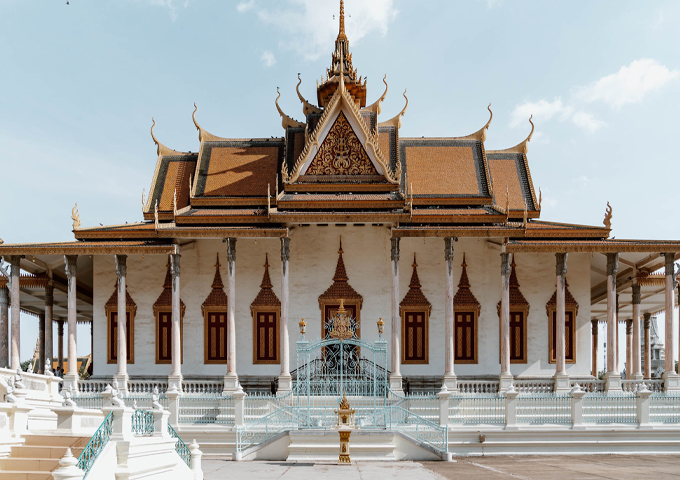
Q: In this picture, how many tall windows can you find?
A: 8